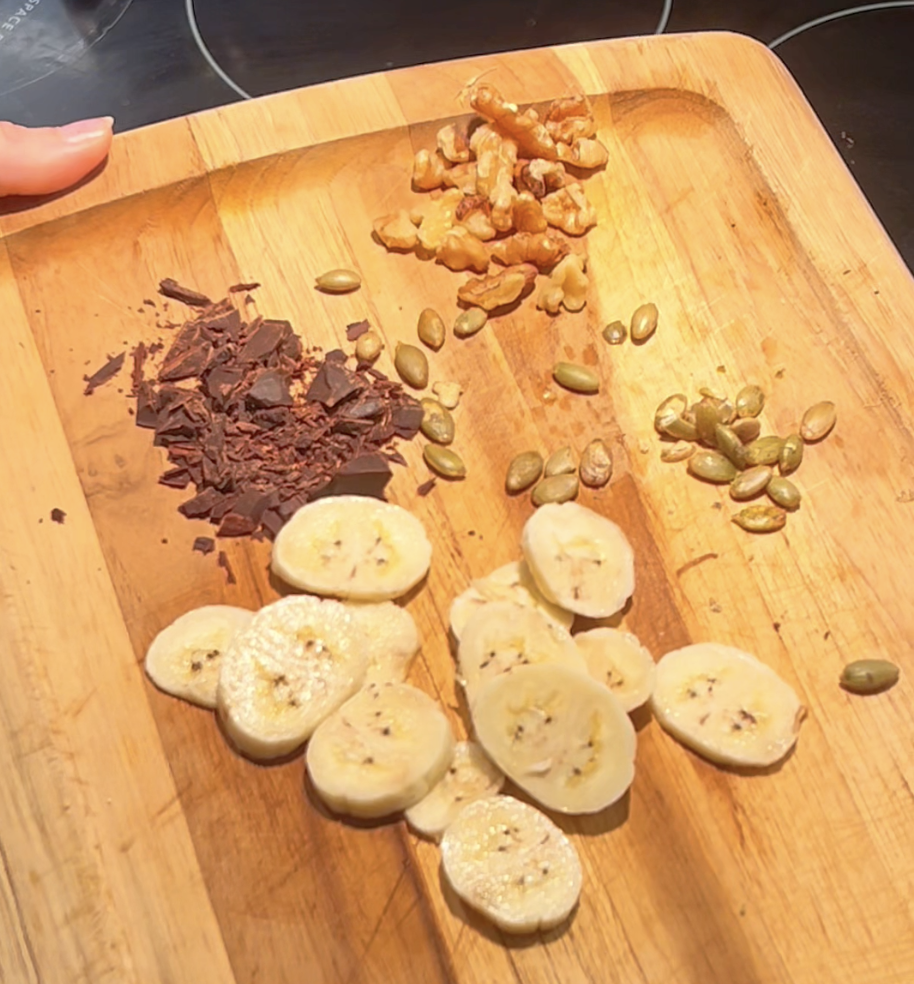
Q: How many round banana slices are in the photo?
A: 13